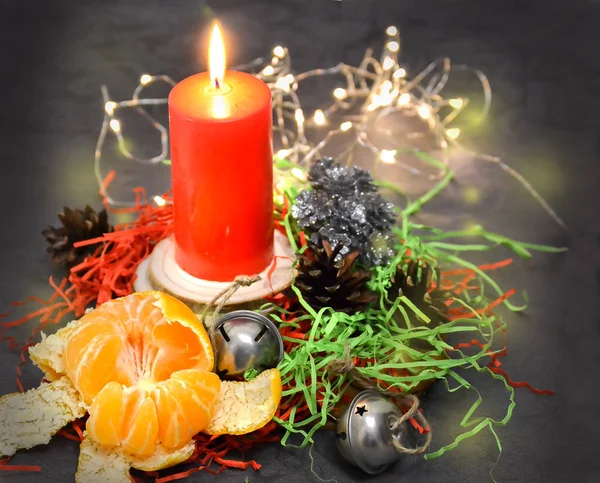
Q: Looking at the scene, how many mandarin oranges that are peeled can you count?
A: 1